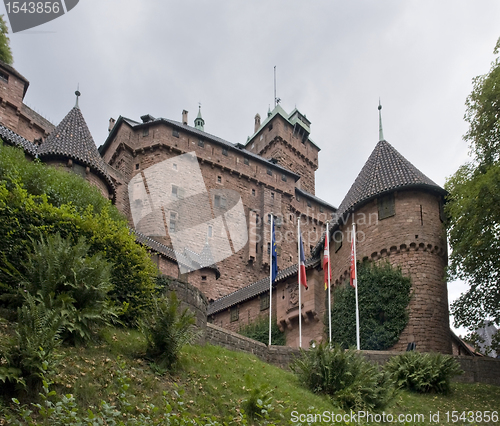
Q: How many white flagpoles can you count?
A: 4